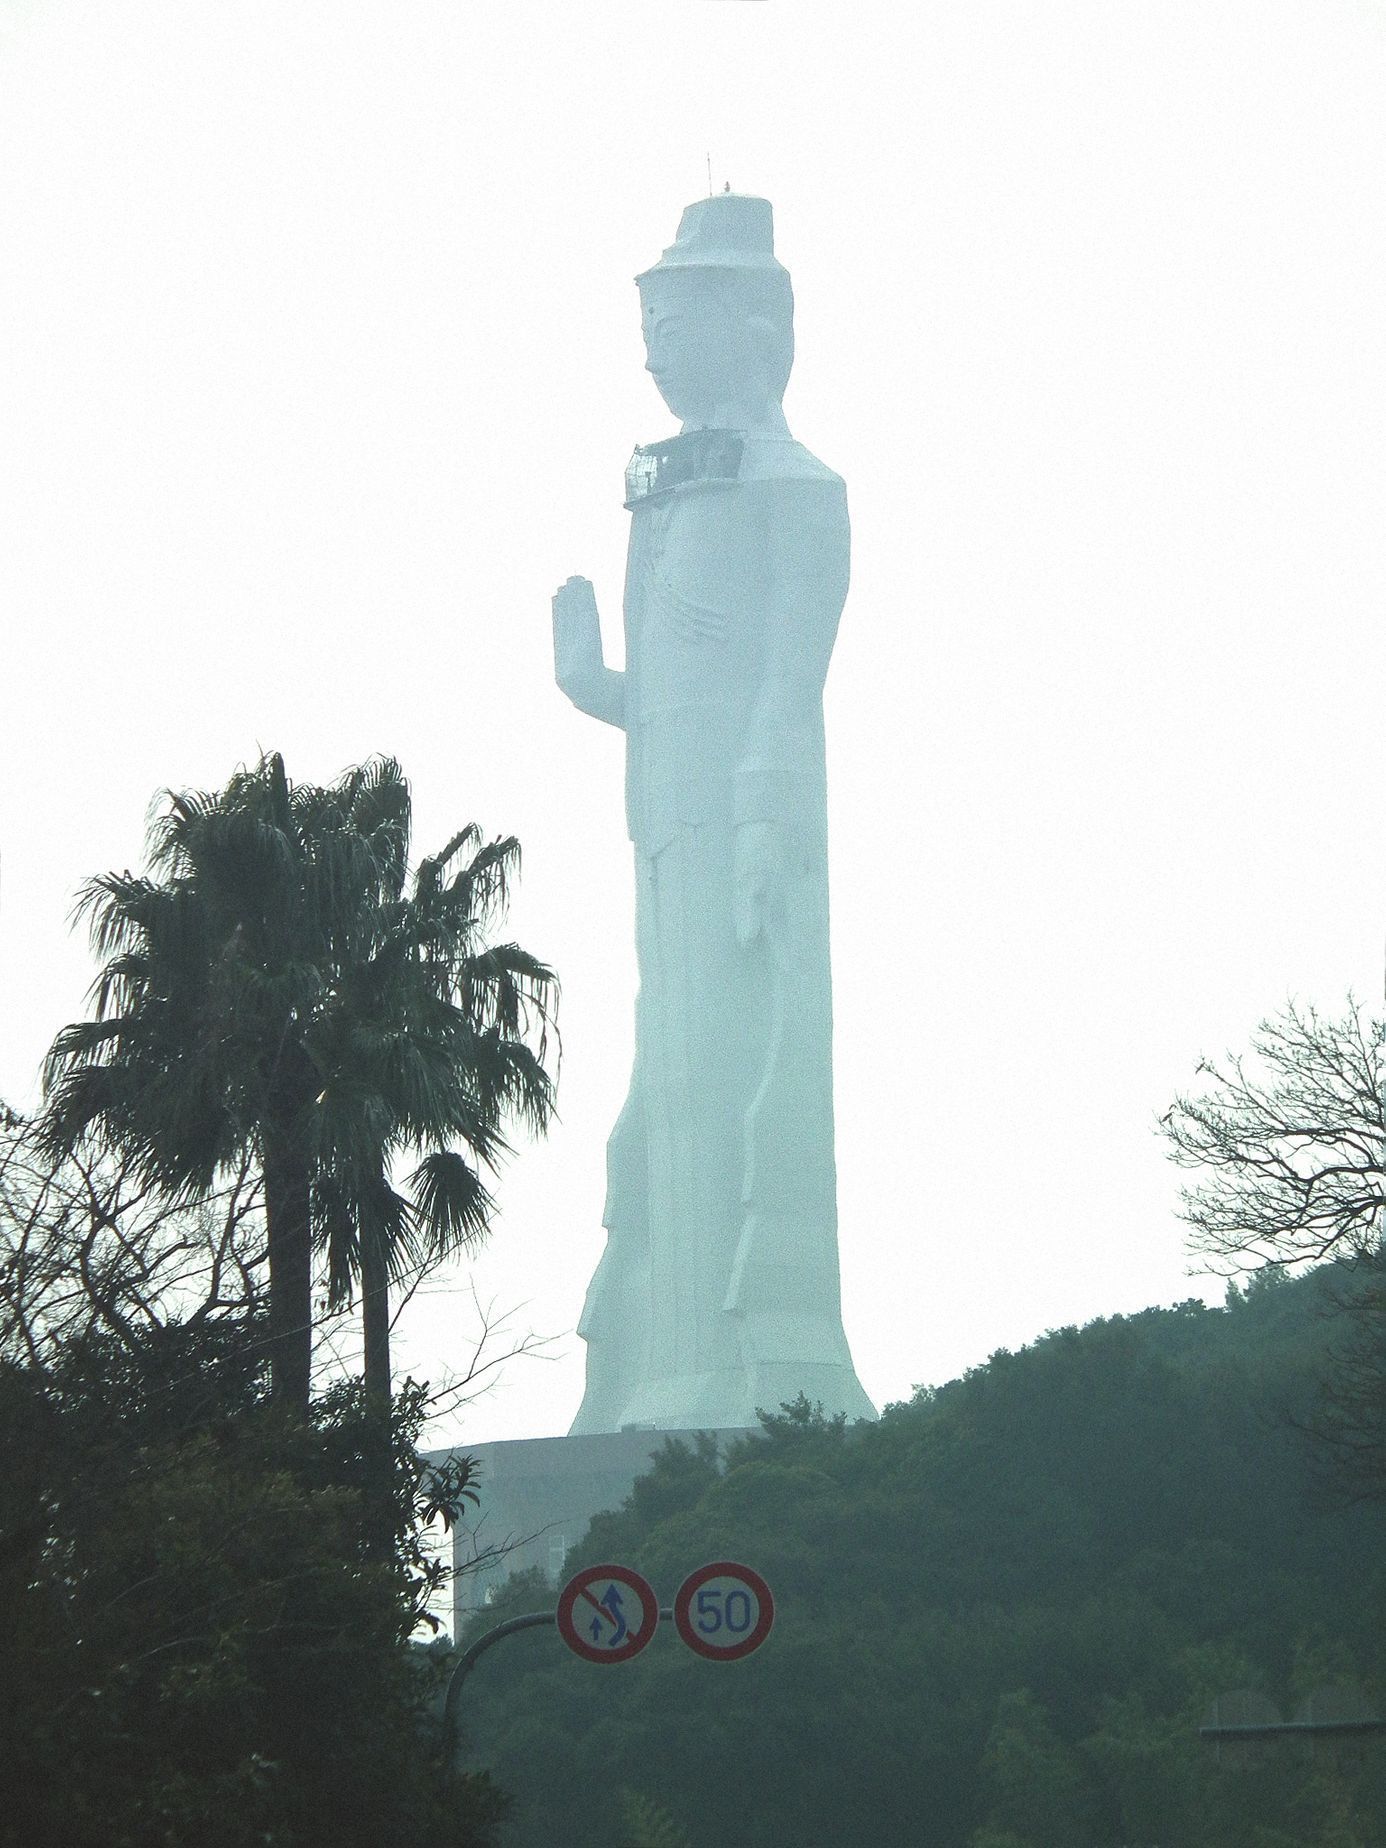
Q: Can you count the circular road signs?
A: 2